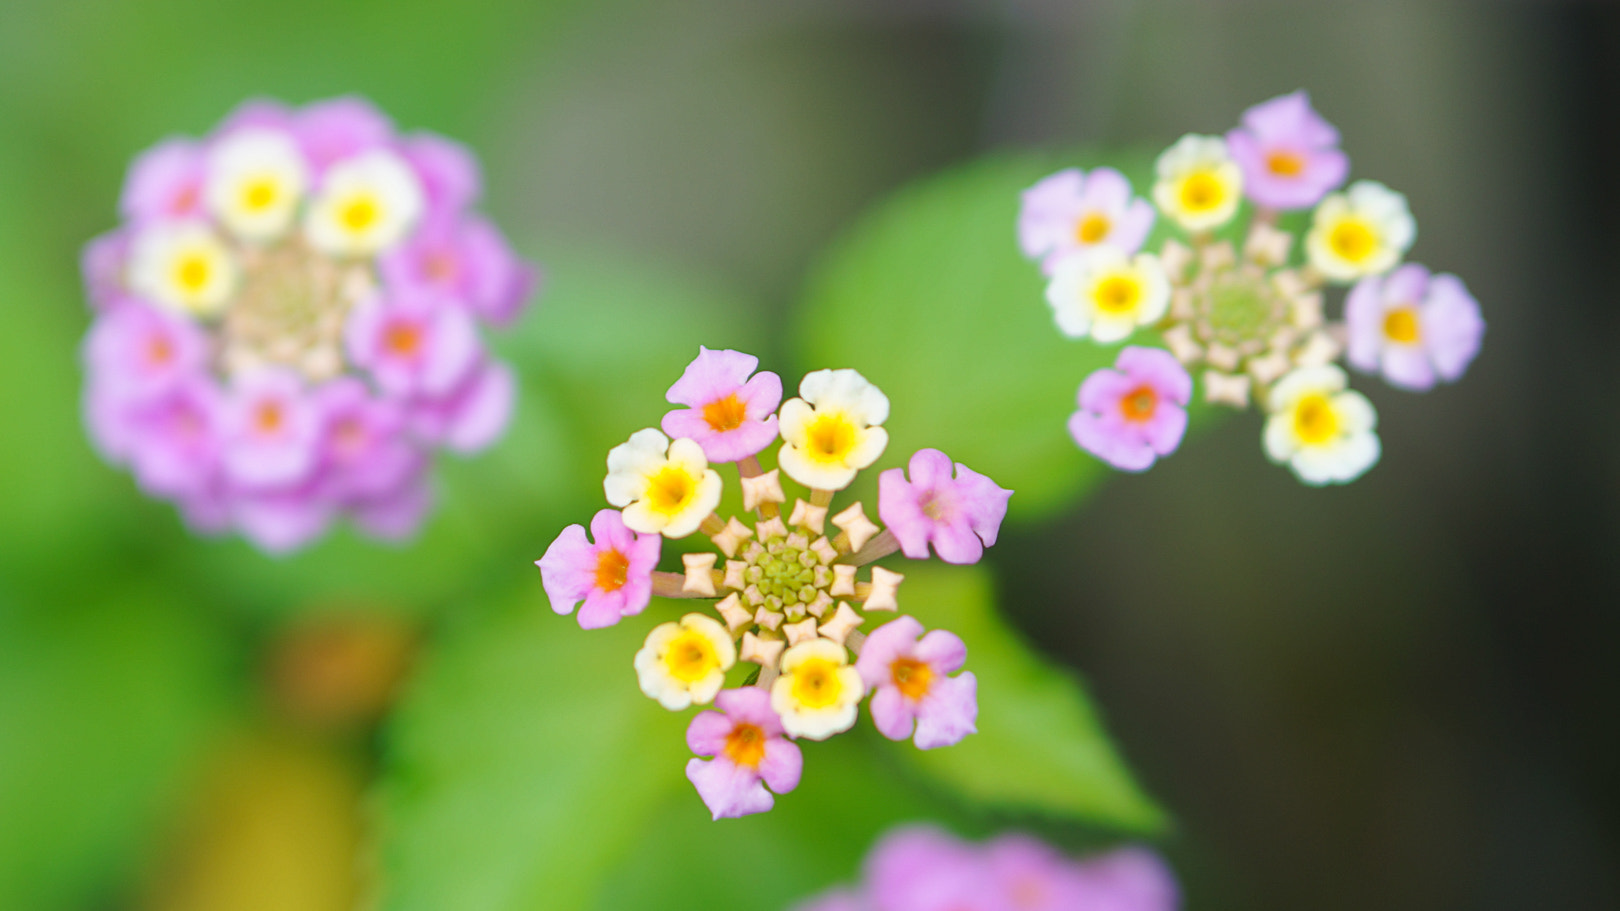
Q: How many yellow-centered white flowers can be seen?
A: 11